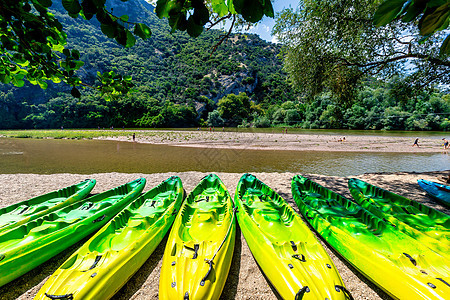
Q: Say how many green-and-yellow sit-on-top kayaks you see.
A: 7